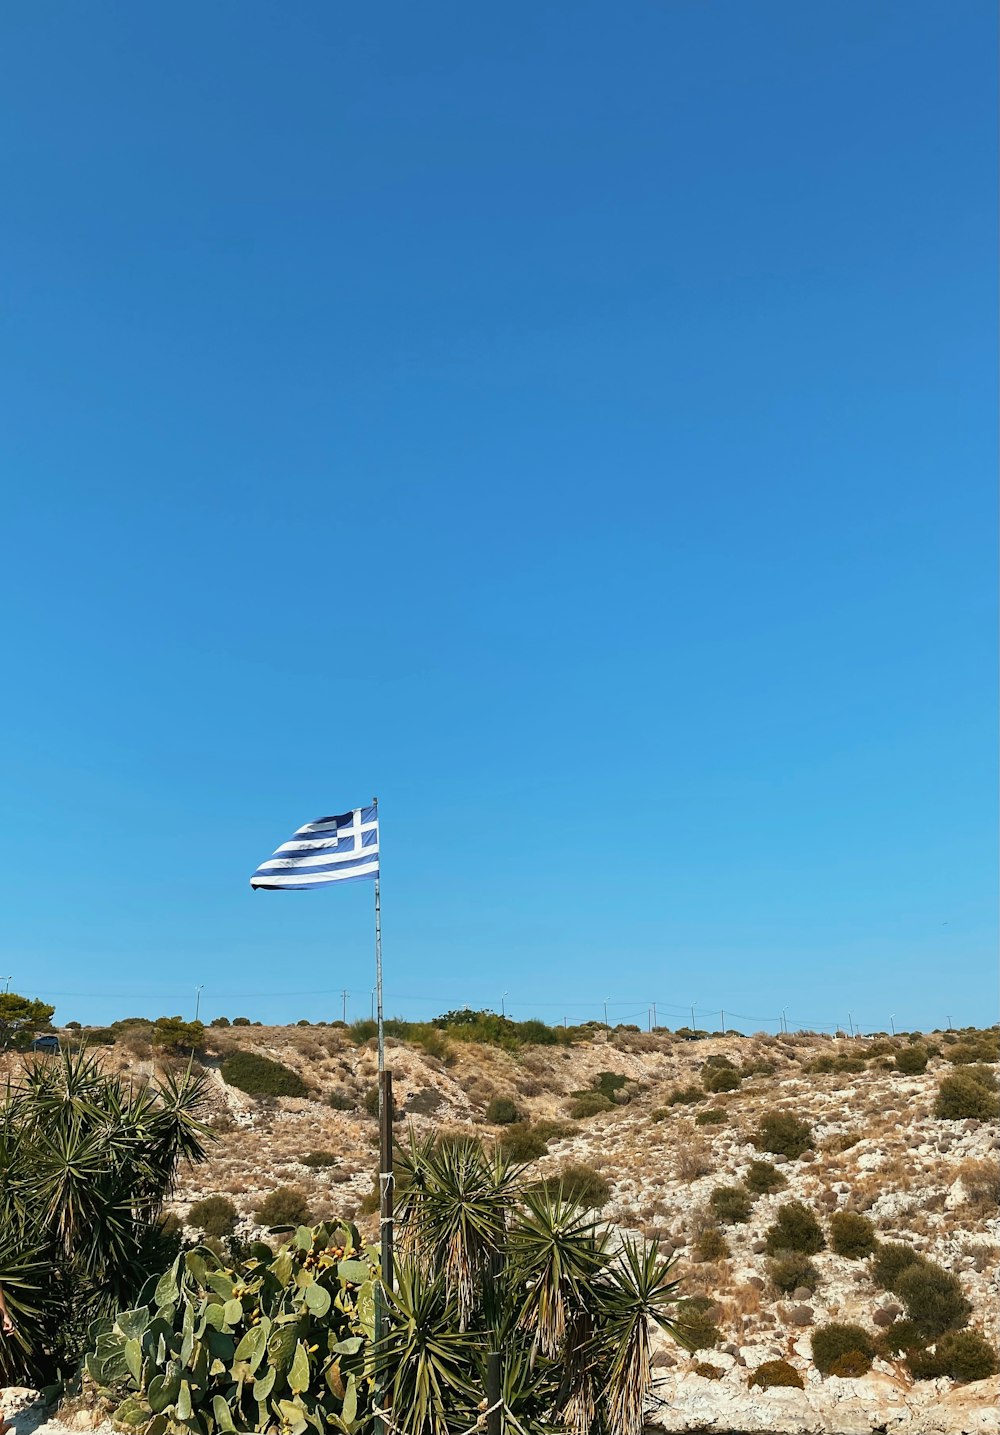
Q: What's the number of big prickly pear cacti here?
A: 1